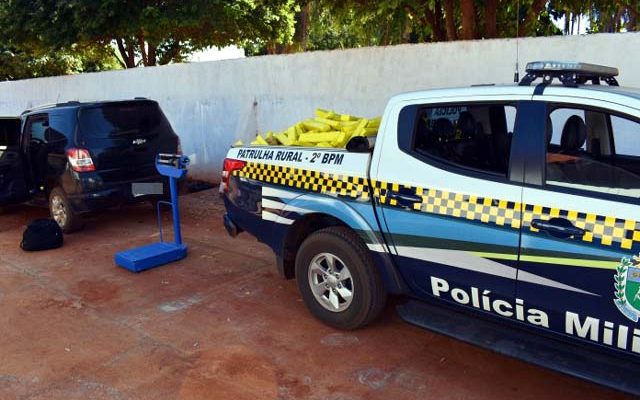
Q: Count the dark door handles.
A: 2